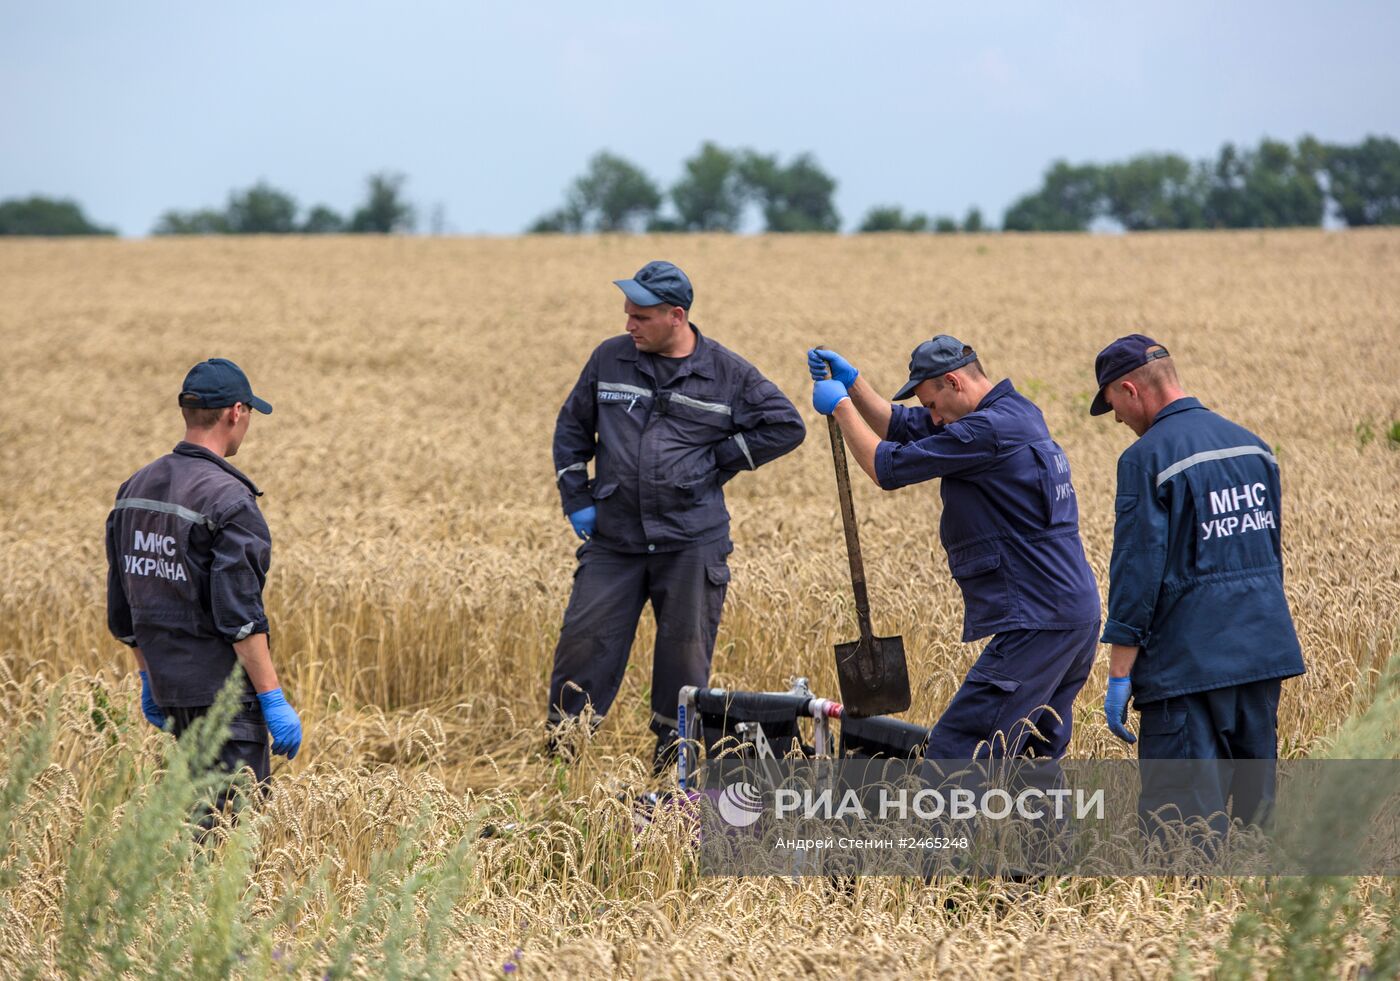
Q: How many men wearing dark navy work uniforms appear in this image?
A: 4